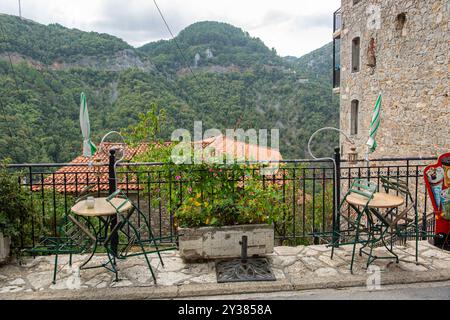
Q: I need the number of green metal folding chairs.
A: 4